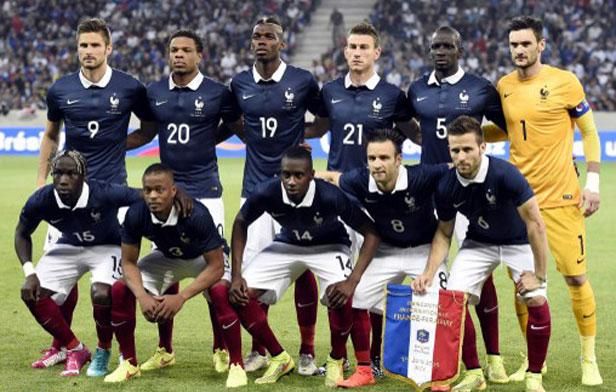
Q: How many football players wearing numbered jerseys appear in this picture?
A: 11